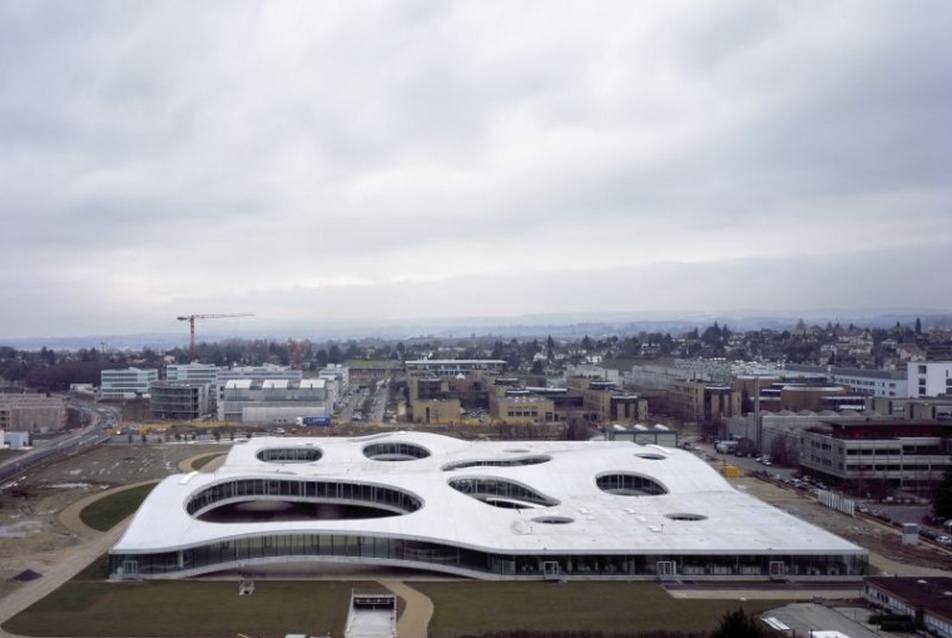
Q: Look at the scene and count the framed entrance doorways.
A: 4